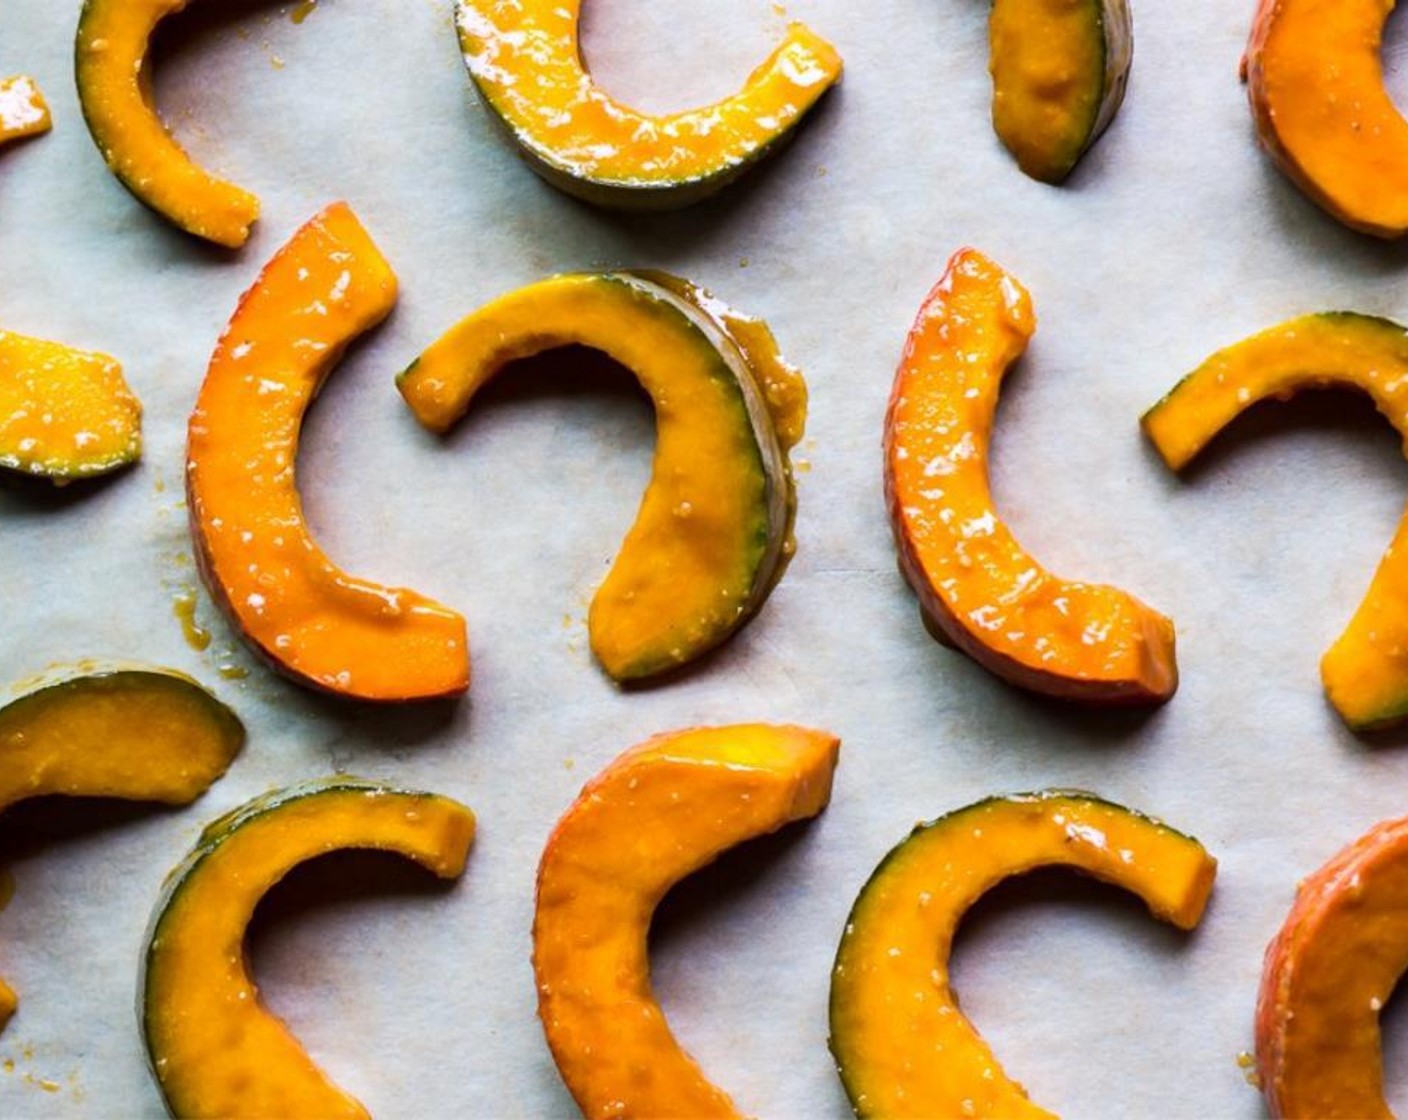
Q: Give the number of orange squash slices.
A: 5